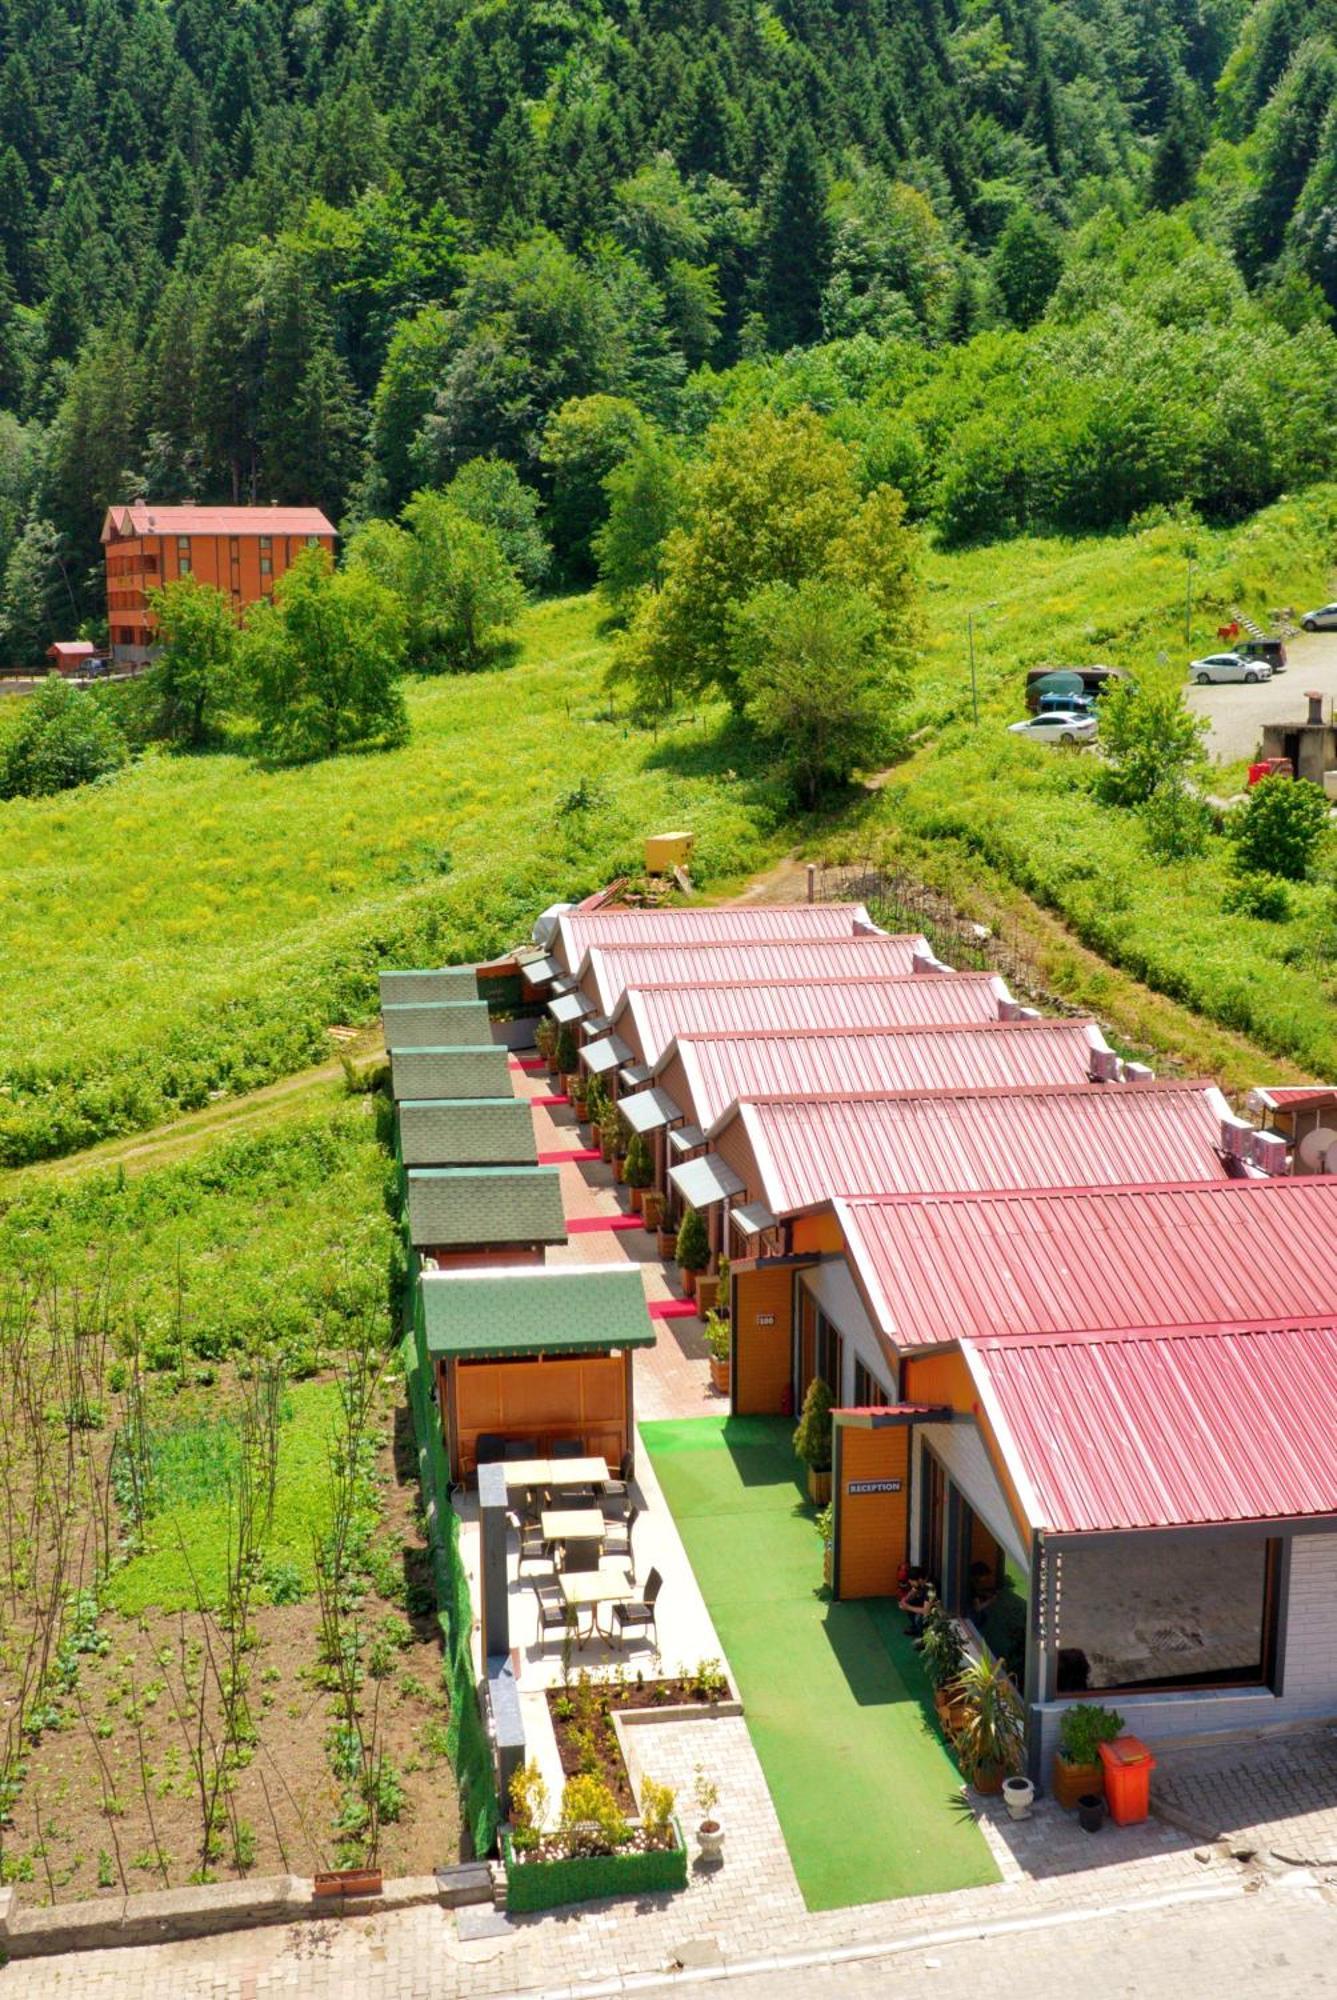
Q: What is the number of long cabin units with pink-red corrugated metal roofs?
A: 7